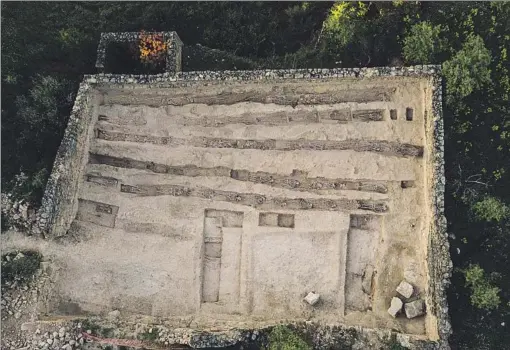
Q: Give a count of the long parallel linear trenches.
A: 5